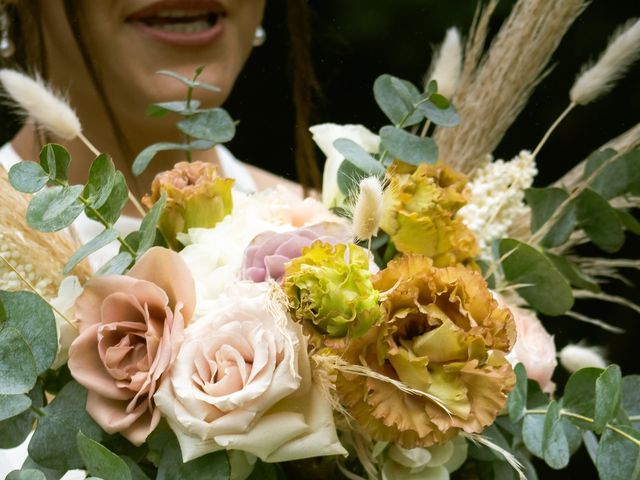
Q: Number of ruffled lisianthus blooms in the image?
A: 4